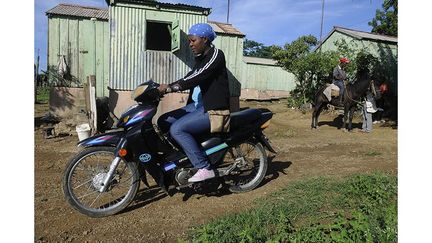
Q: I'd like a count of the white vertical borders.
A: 2